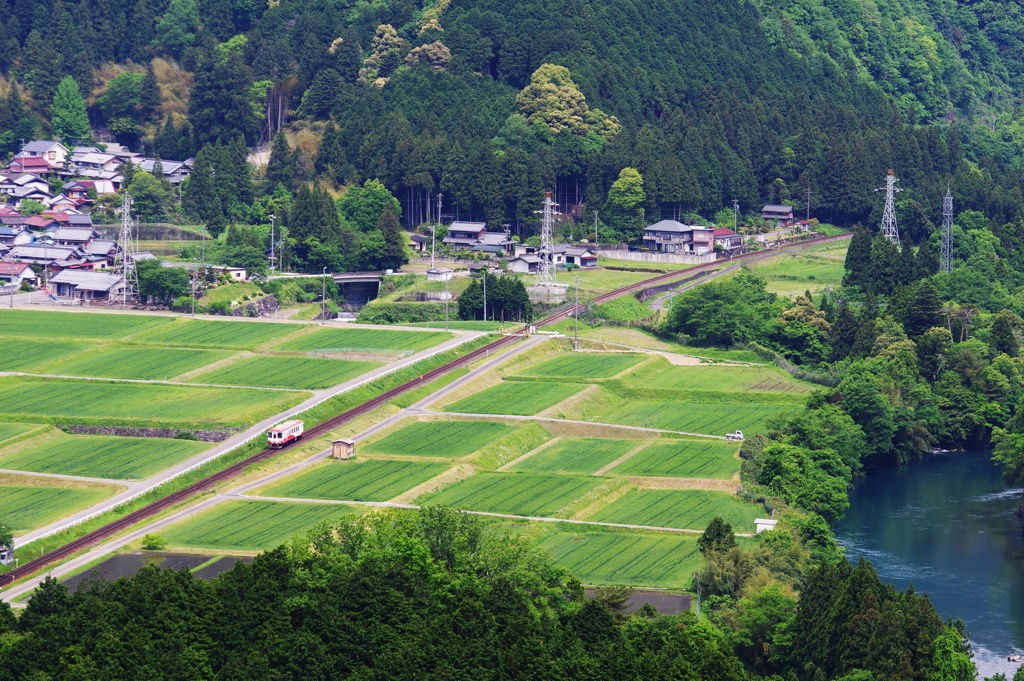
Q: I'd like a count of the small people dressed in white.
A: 0